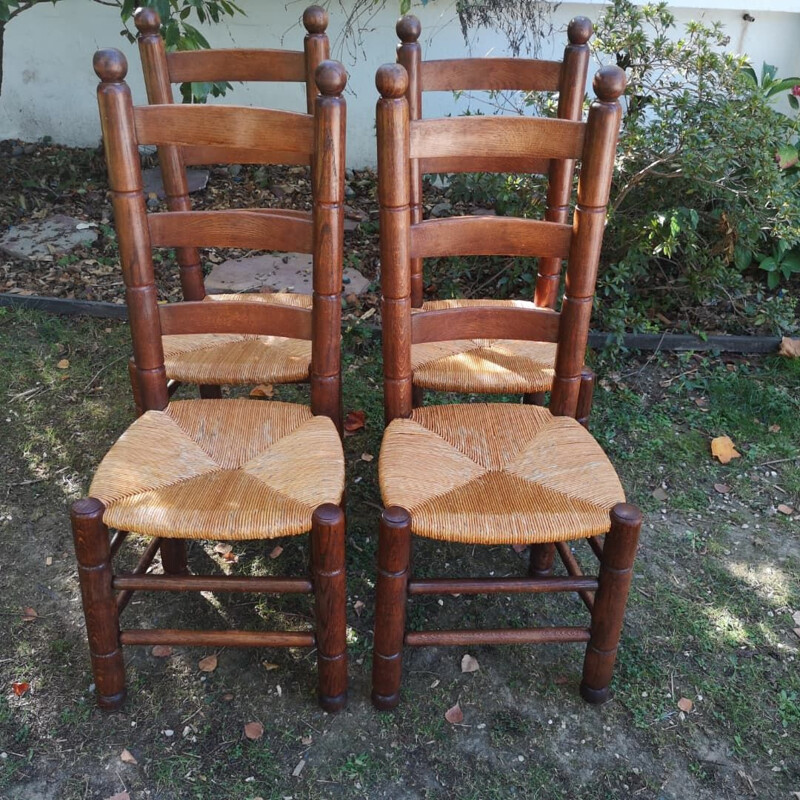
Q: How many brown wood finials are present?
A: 8